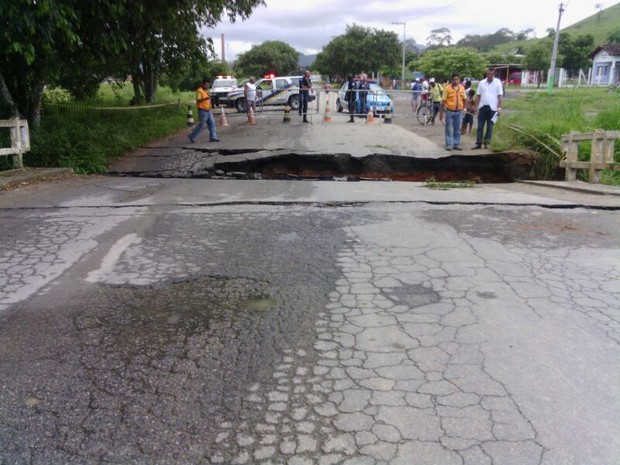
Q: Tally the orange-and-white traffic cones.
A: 4